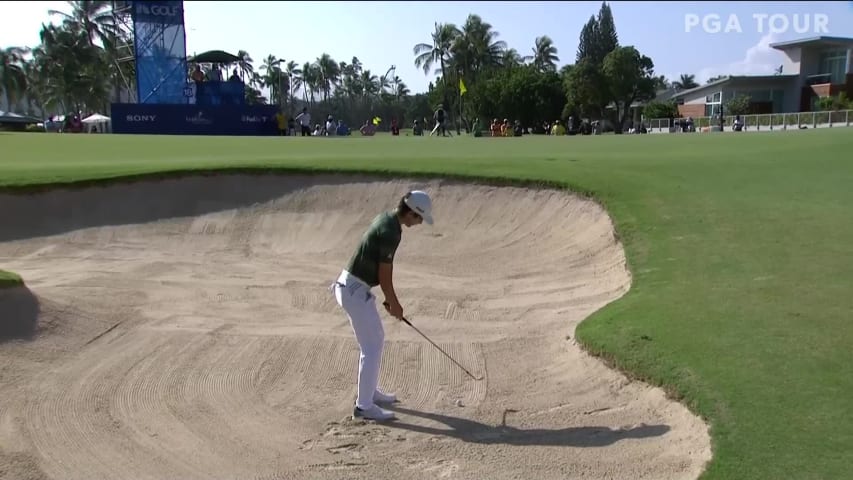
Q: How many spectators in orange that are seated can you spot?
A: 2